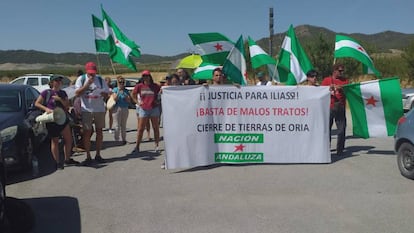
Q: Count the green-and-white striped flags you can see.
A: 9